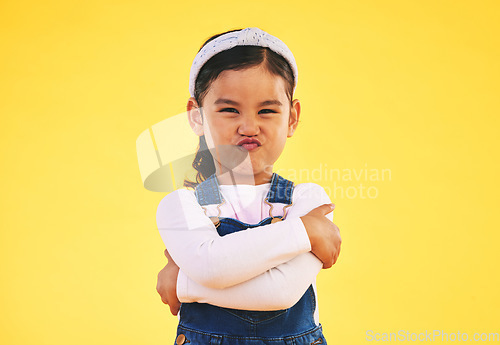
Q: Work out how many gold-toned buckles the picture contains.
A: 2